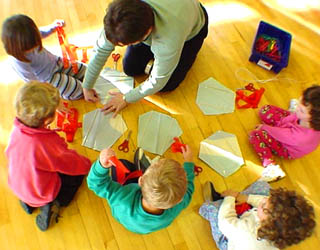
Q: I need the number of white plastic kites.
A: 5